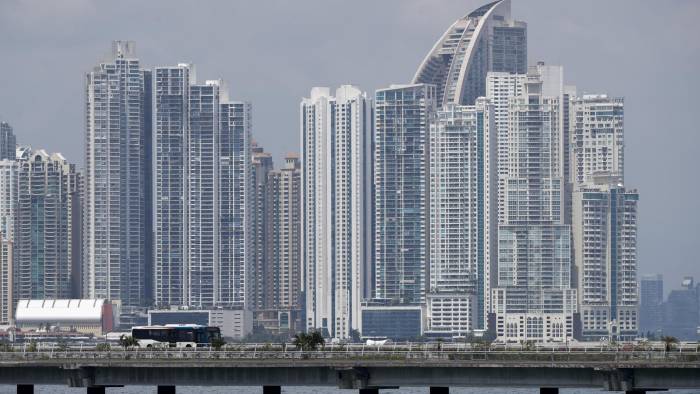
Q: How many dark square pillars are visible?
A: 8